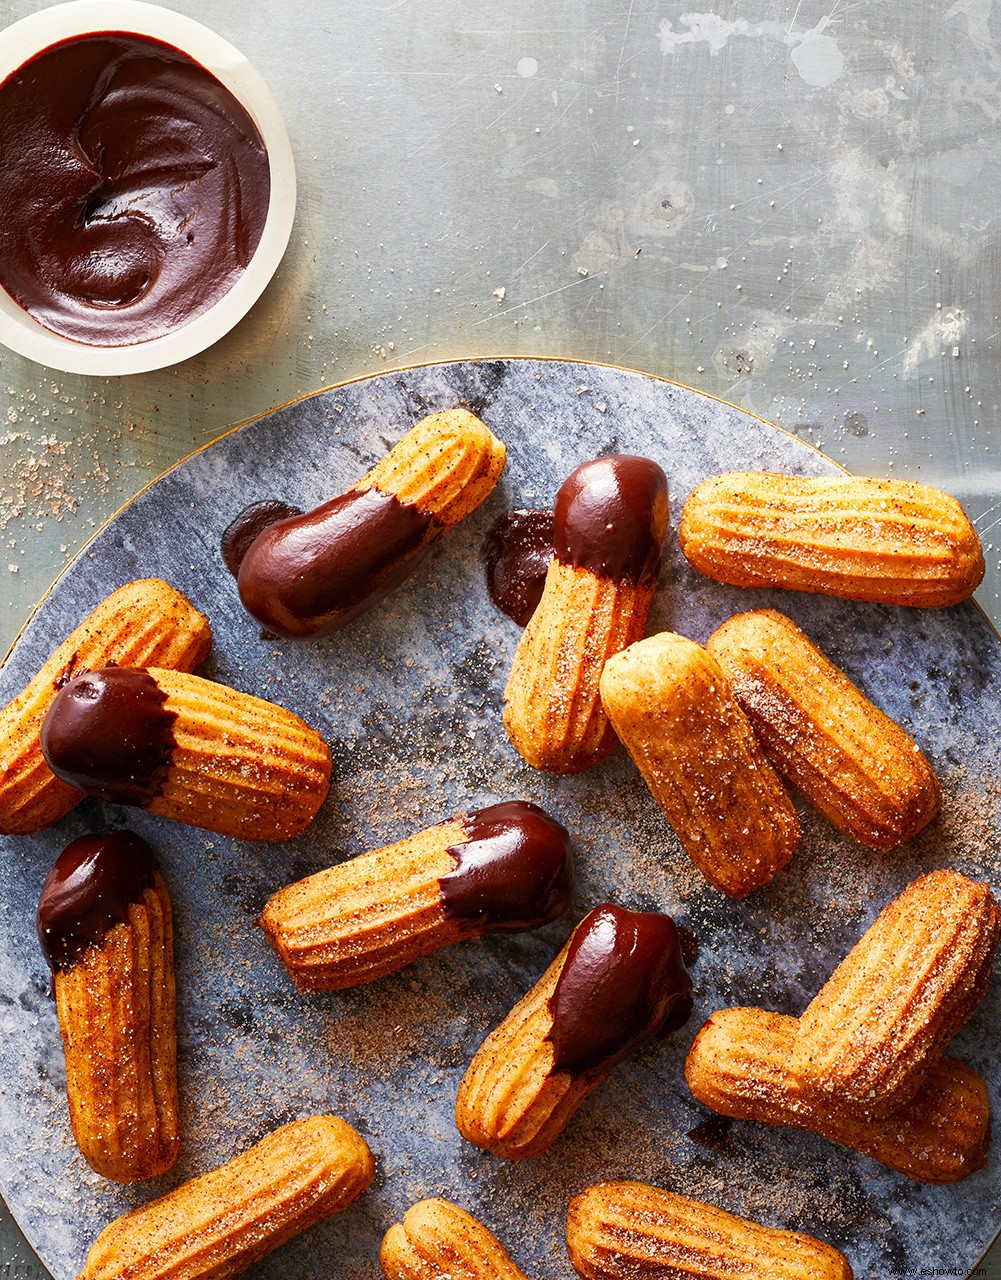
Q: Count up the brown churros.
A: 15